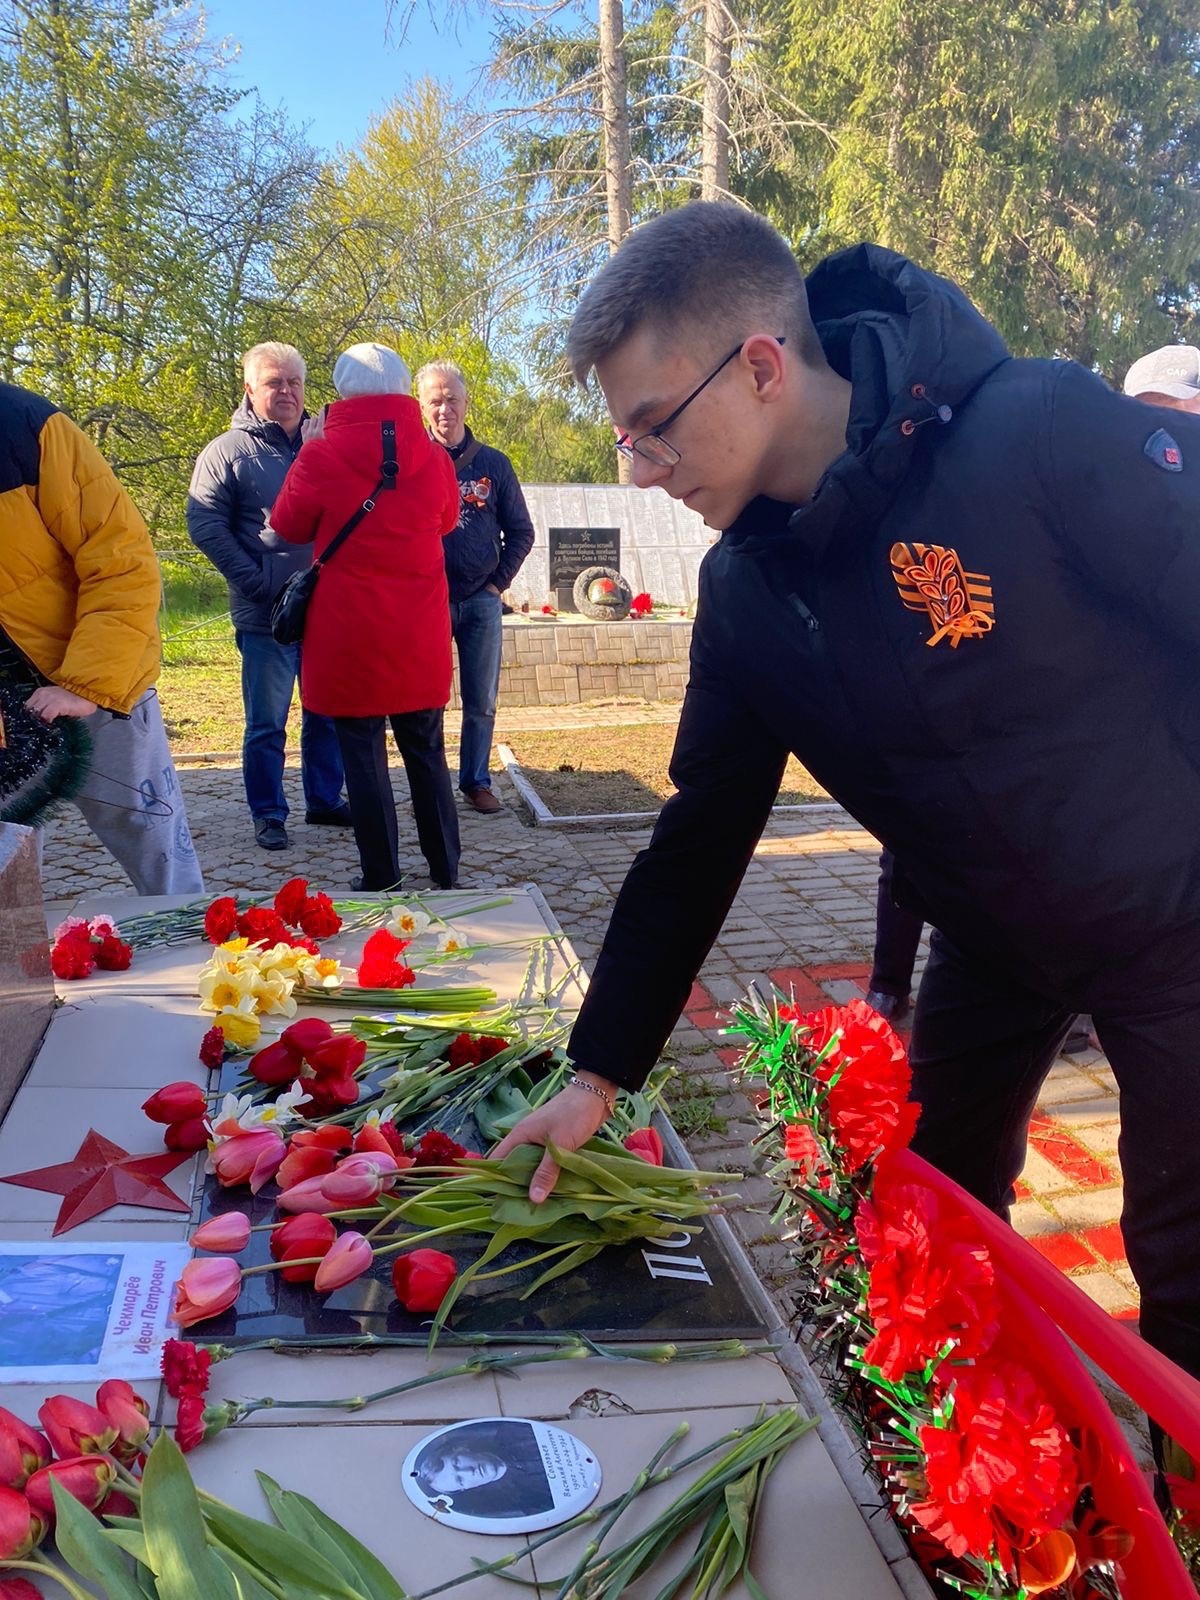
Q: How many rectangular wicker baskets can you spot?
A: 0